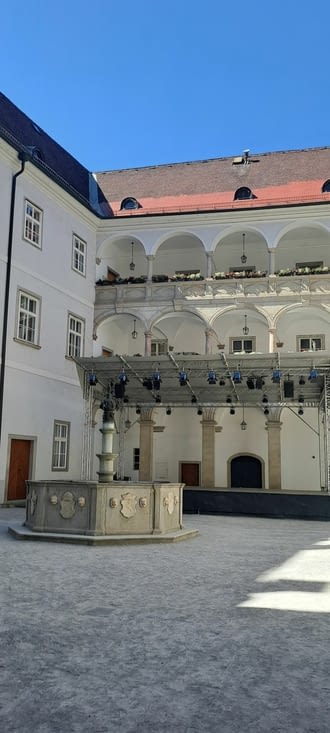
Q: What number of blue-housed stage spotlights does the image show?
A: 8